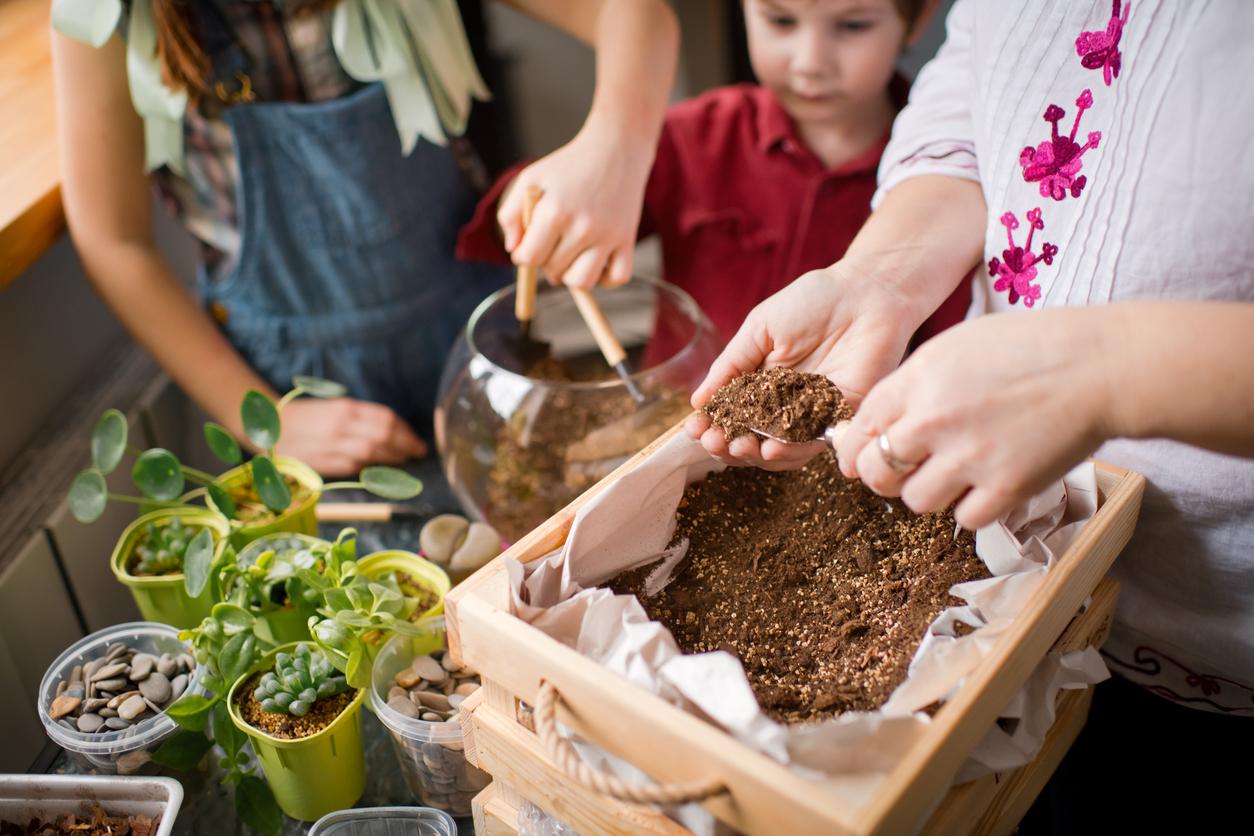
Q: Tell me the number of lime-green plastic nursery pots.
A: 5